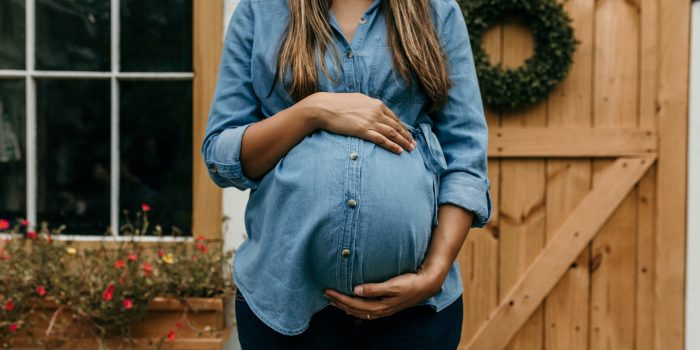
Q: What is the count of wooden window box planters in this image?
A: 1